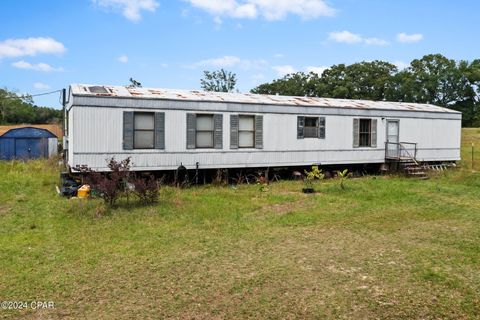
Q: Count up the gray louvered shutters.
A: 10